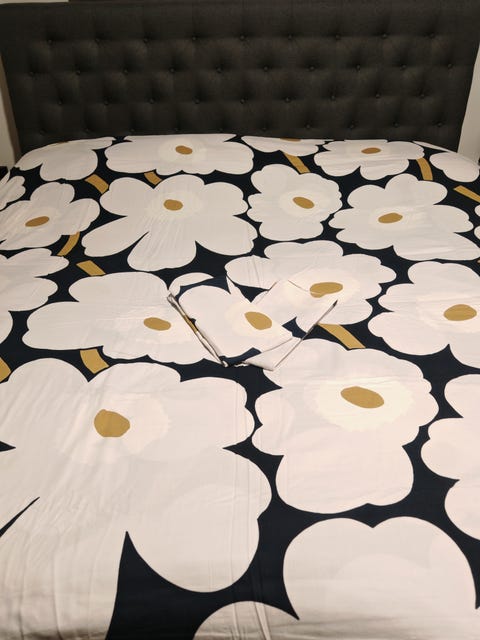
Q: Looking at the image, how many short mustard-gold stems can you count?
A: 10